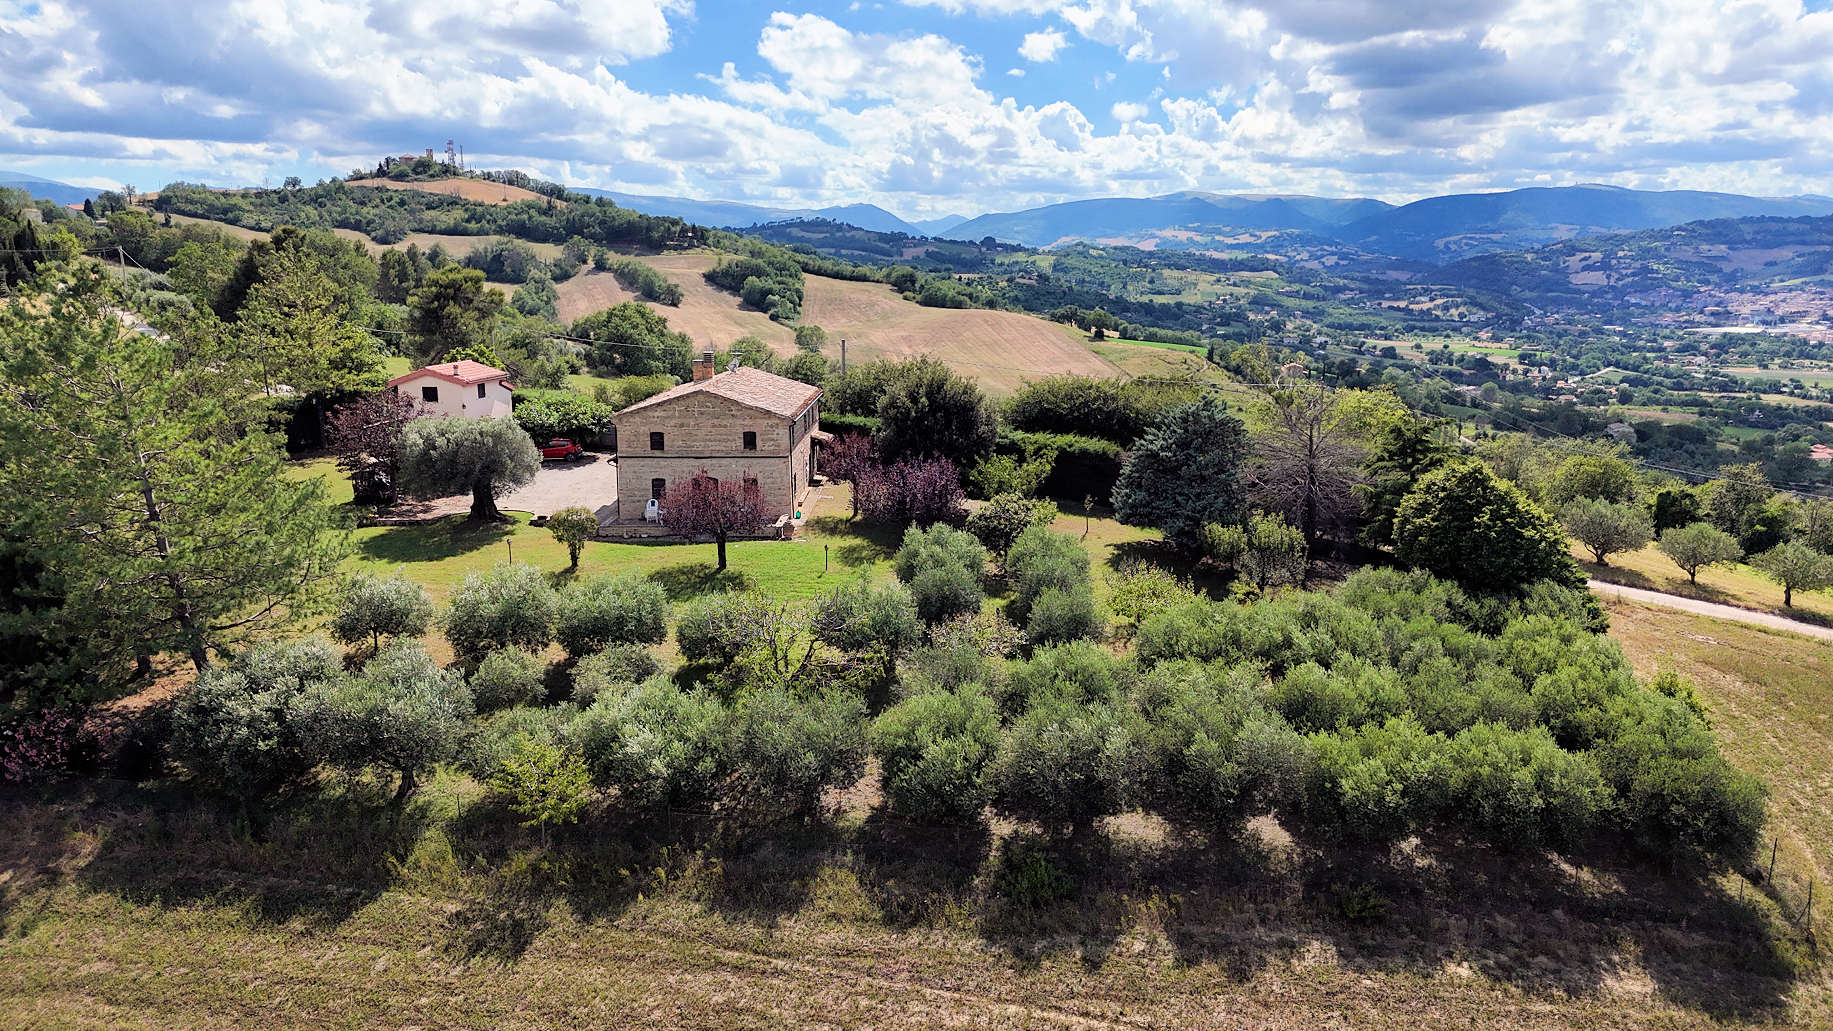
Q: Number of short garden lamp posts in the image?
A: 2